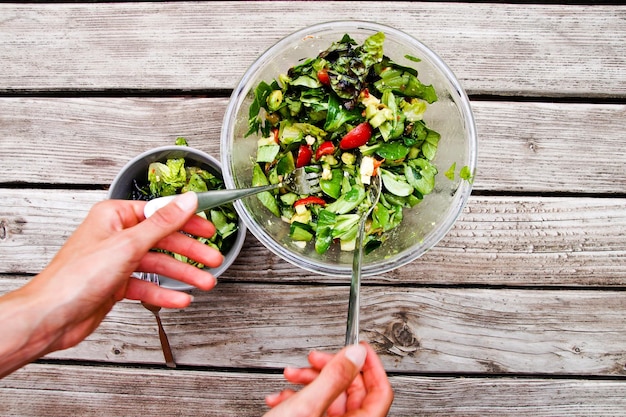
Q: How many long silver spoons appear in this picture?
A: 1